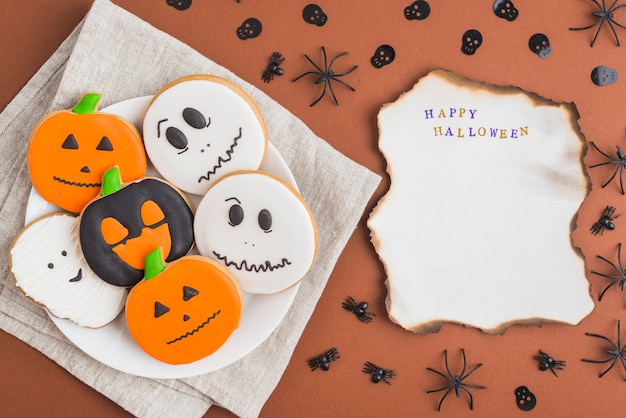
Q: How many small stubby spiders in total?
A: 6